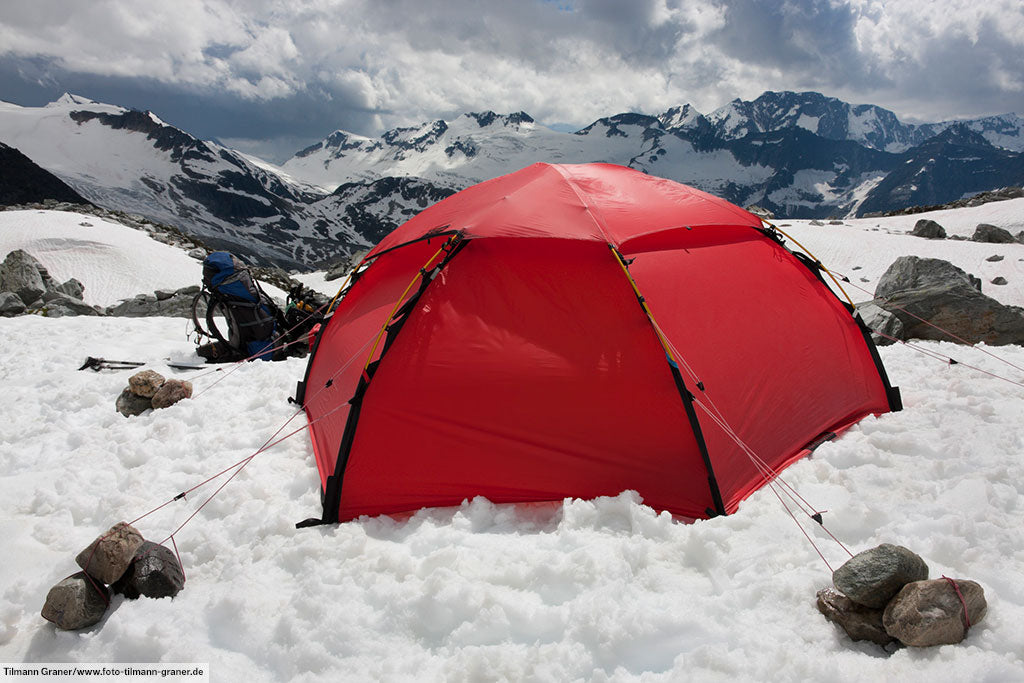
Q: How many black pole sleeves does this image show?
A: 4